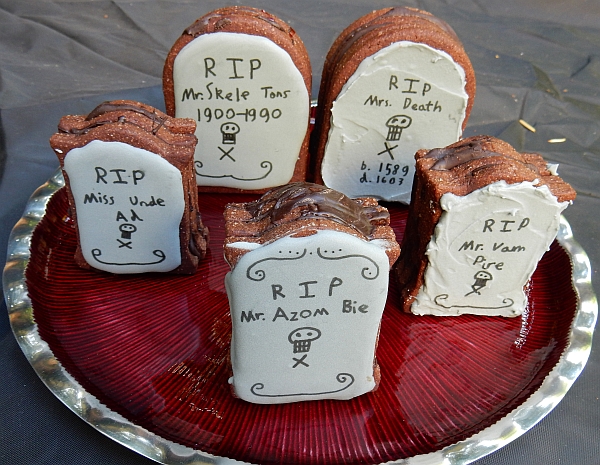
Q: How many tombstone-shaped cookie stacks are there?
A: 5